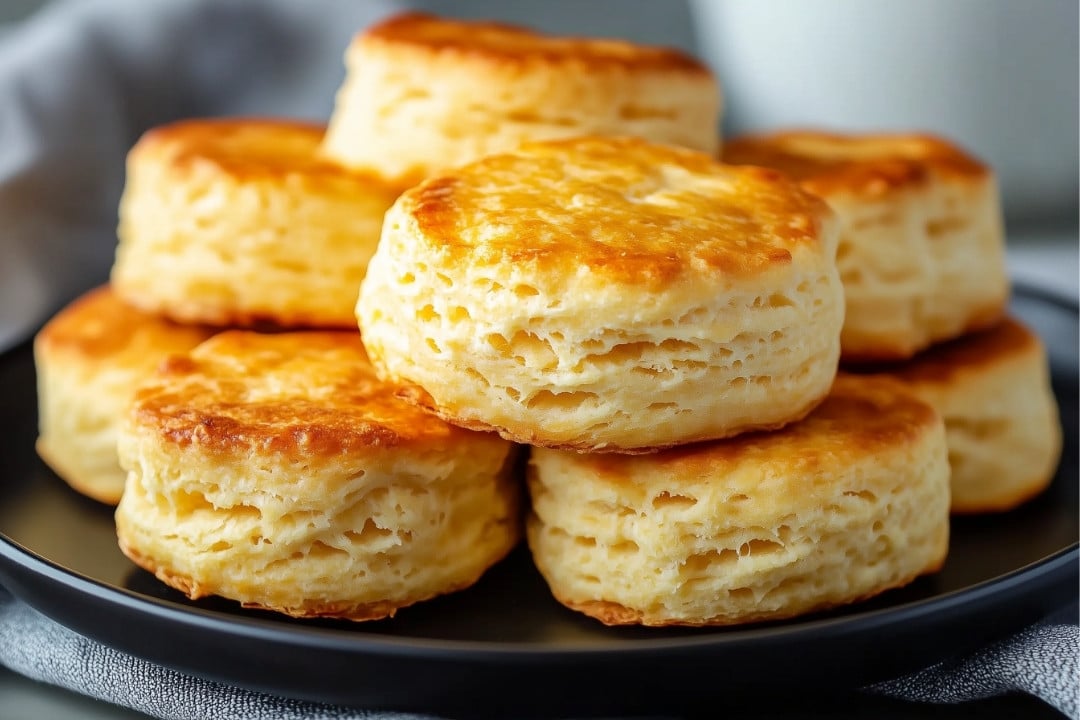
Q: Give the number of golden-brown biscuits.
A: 8